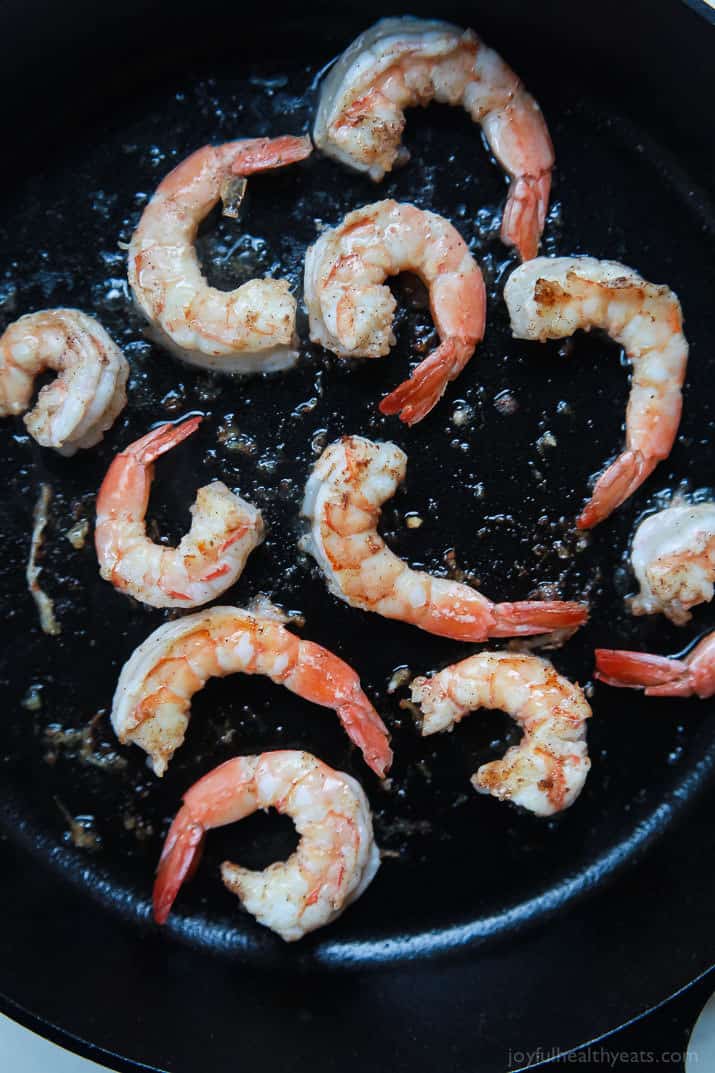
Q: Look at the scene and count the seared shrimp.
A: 11